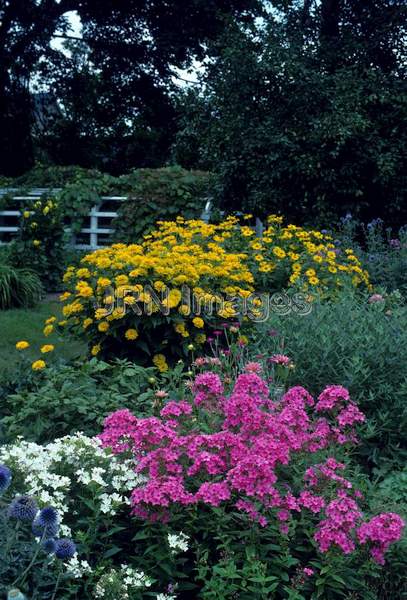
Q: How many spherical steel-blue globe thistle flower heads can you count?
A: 6